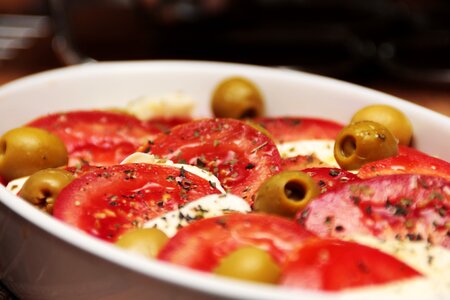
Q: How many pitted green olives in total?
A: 8